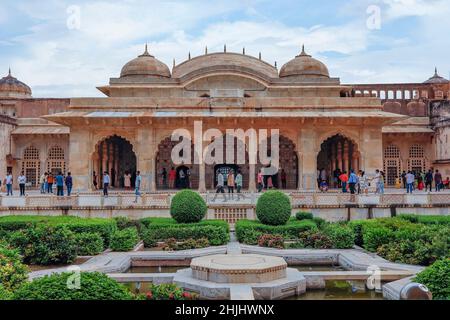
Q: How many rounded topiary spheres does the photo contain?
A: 2